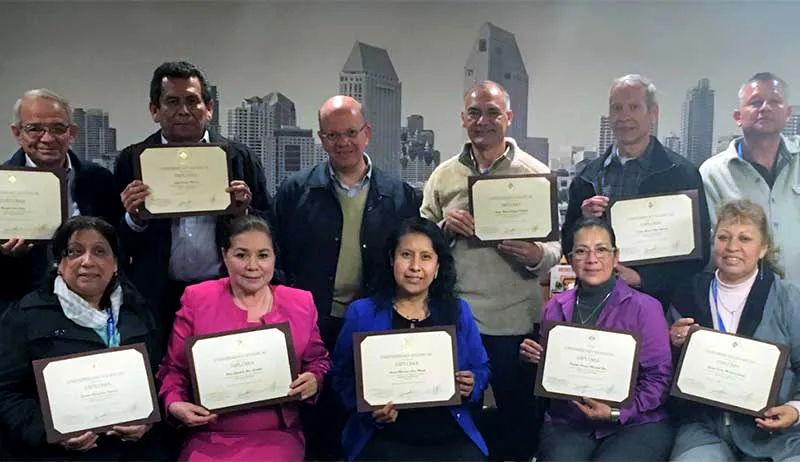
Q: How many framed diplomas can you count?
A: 9